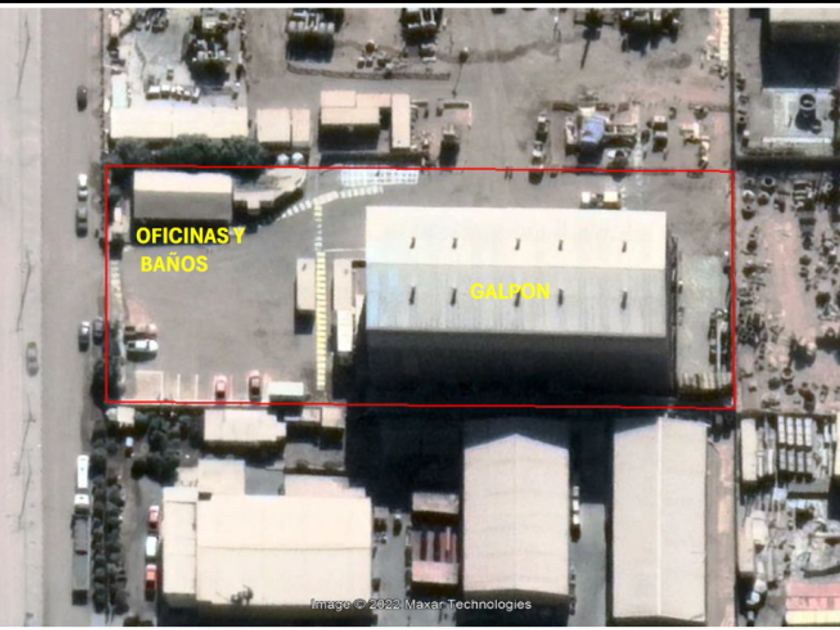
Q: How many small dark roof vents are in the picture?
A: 10